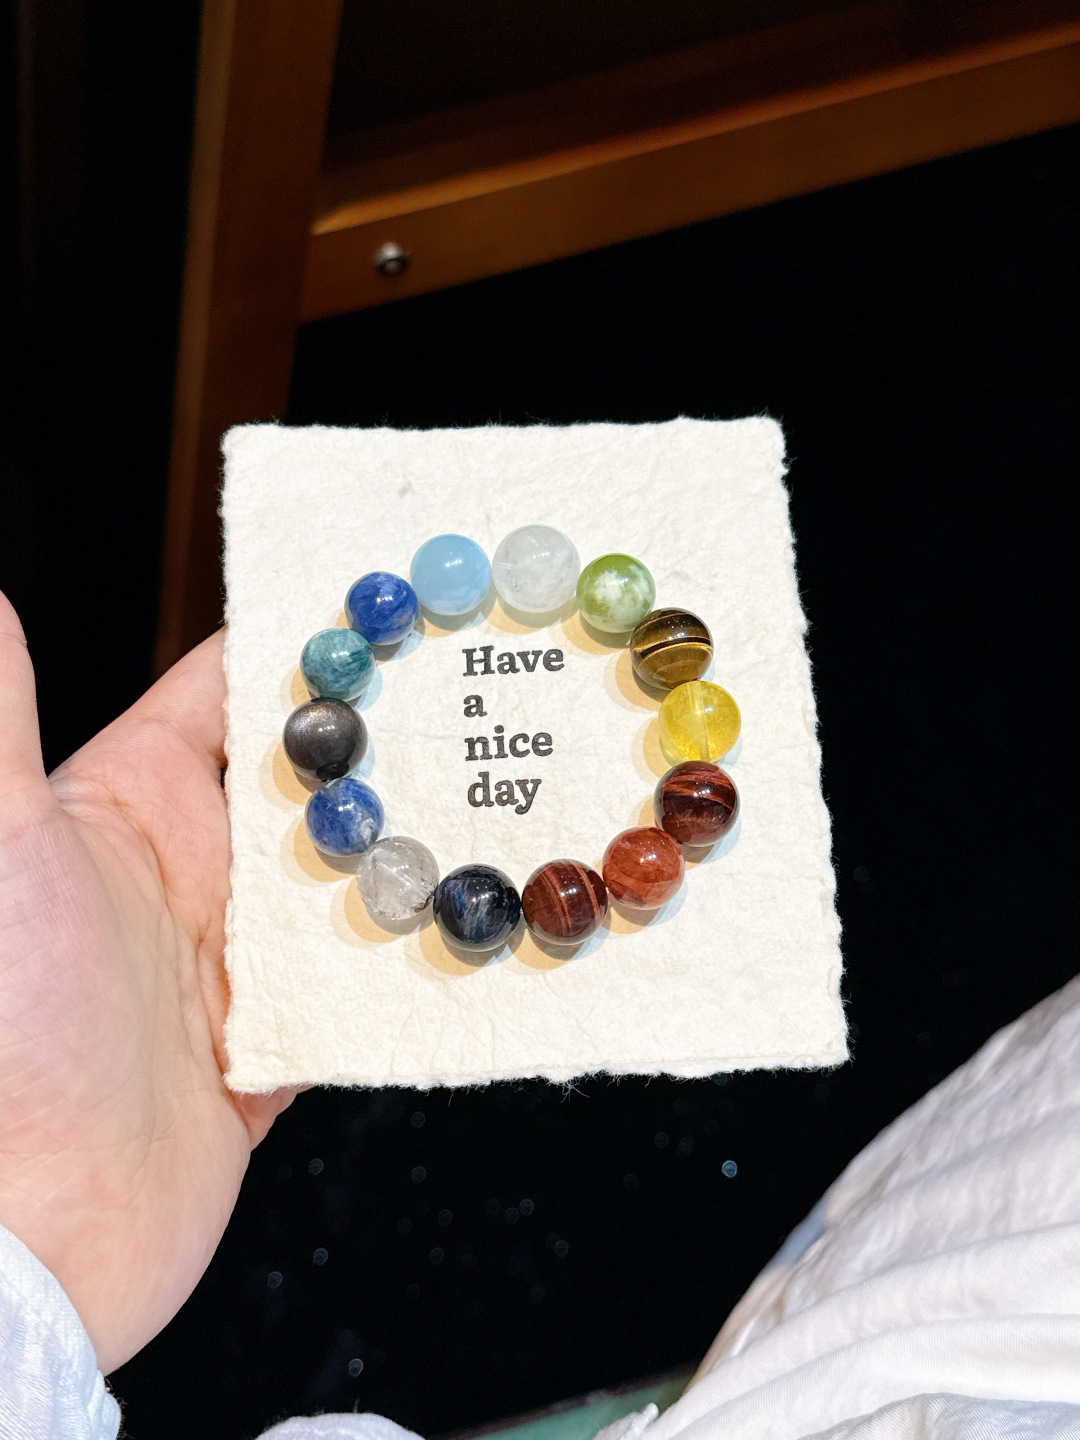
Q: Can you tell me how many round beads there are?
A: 14